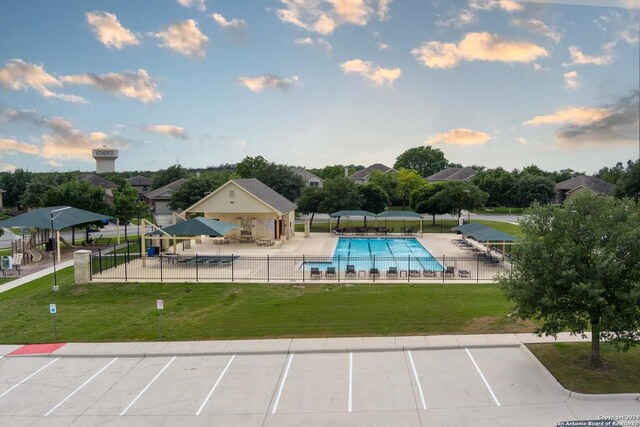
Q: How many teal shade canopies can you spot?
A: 5